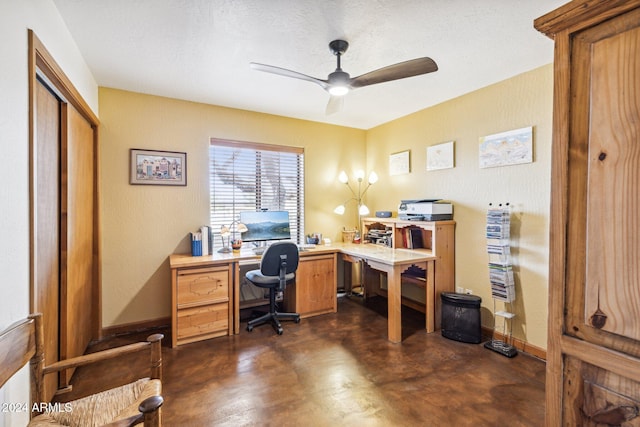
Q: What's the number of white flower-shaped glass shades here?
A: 5